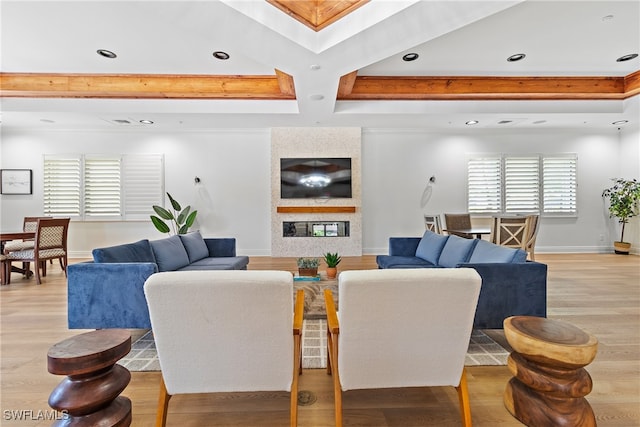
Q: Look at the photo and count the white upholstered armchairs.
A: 2